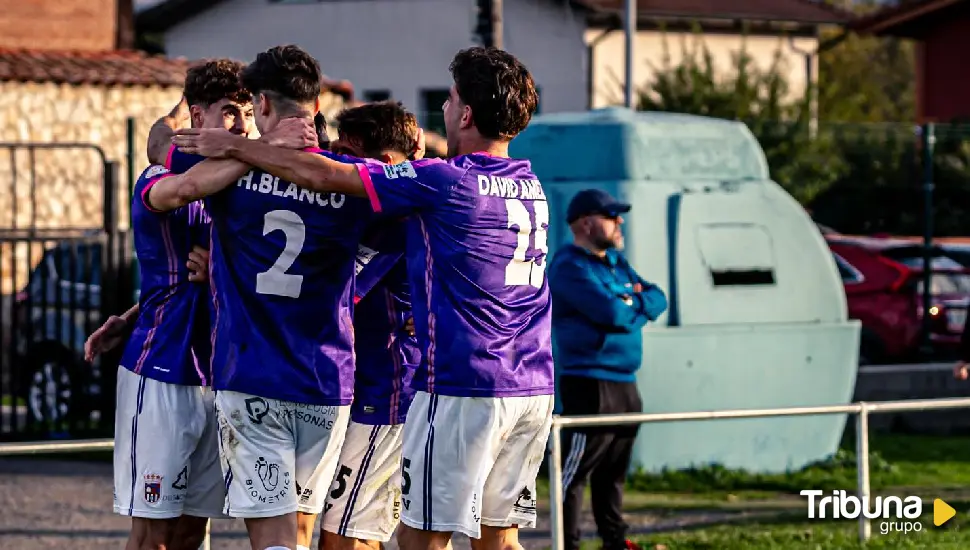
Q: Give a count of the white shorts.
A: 4